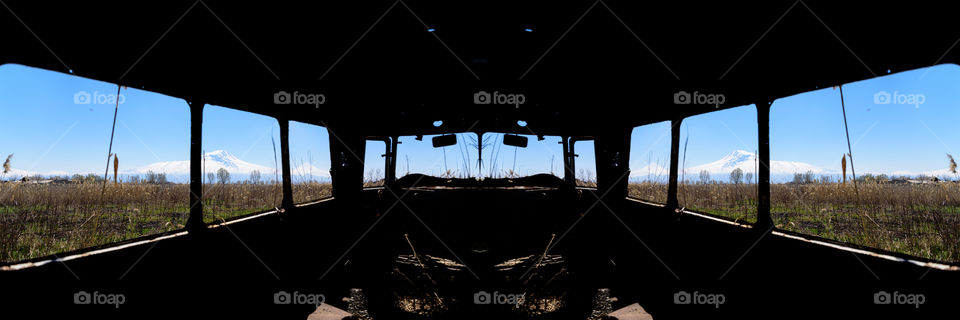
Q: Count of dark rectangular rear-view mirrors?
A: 2